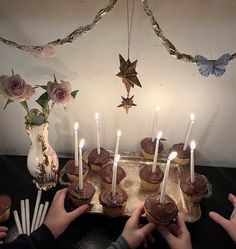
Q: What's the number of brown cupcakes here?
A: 11